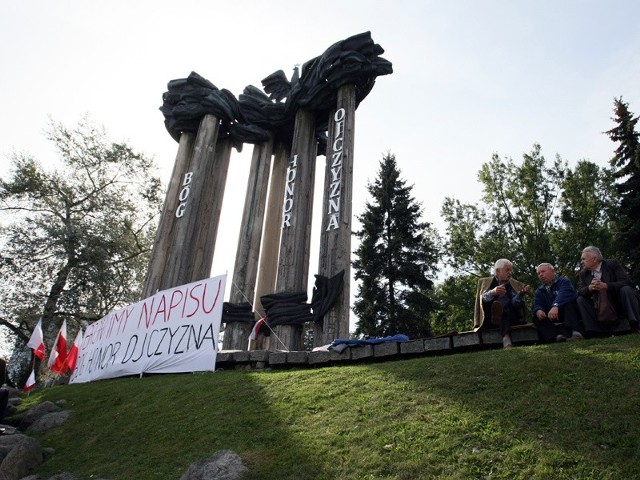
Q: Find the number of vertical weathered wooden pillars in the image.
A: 7